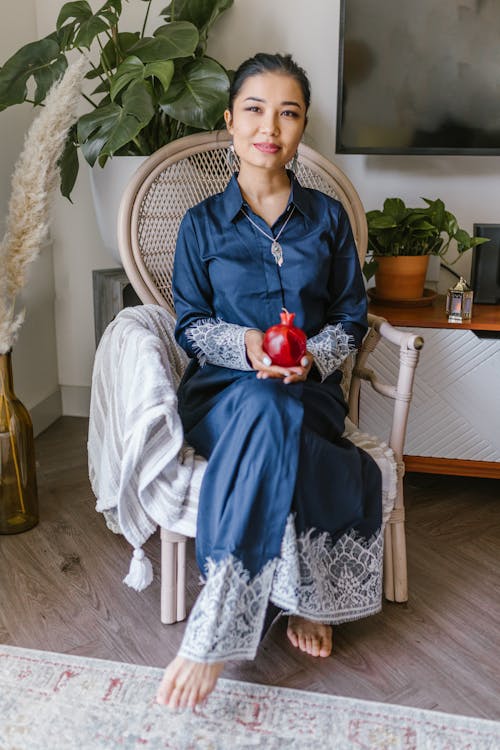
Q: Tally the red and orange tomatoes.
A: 0